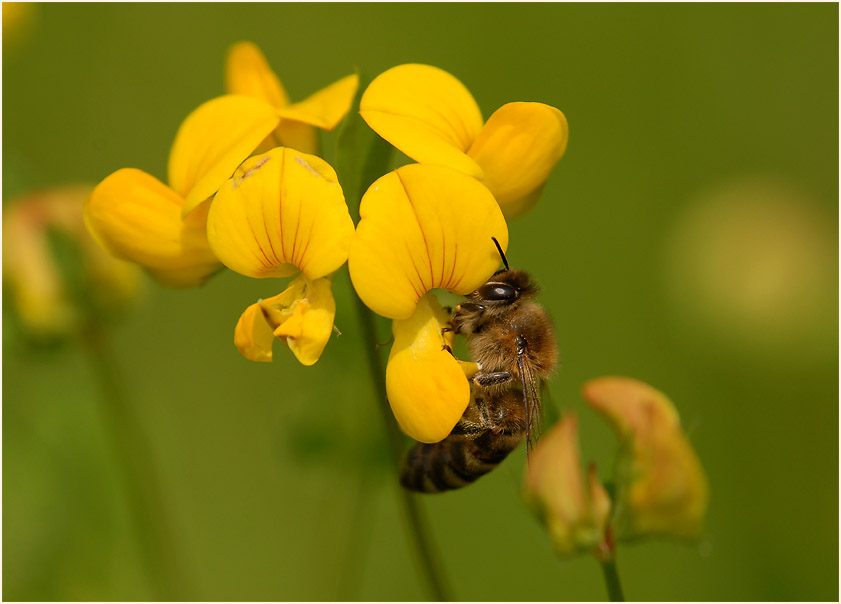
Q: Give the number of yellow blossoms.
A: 5